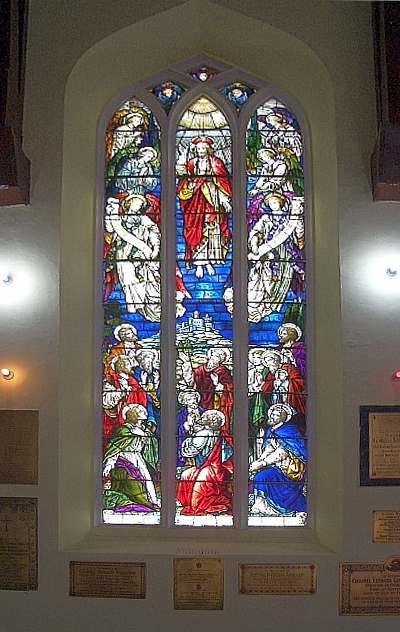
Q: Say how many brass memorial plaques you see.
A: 8